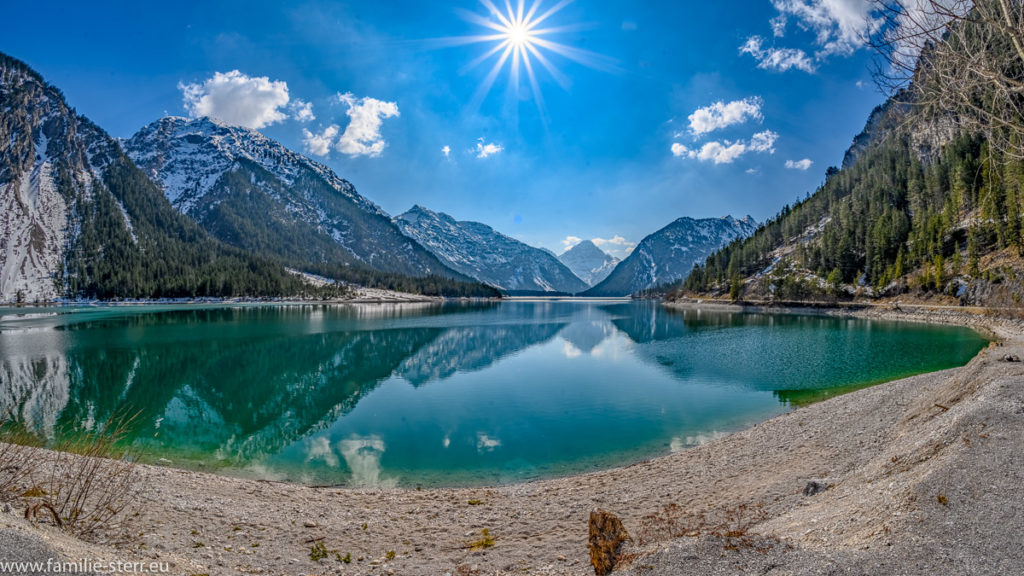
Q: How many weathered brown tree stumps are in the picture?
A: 1